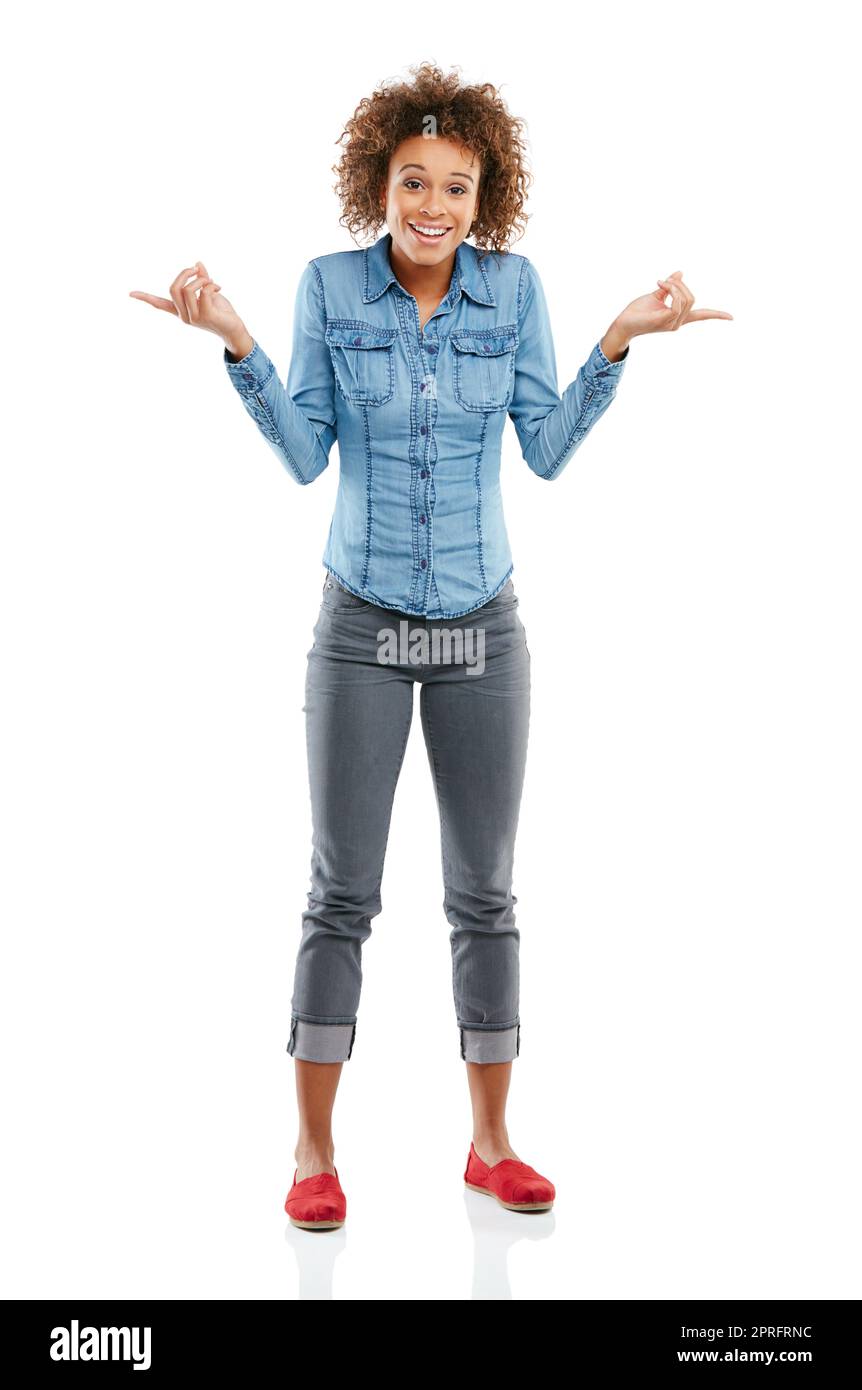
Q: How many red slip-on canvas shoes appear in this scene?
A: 2